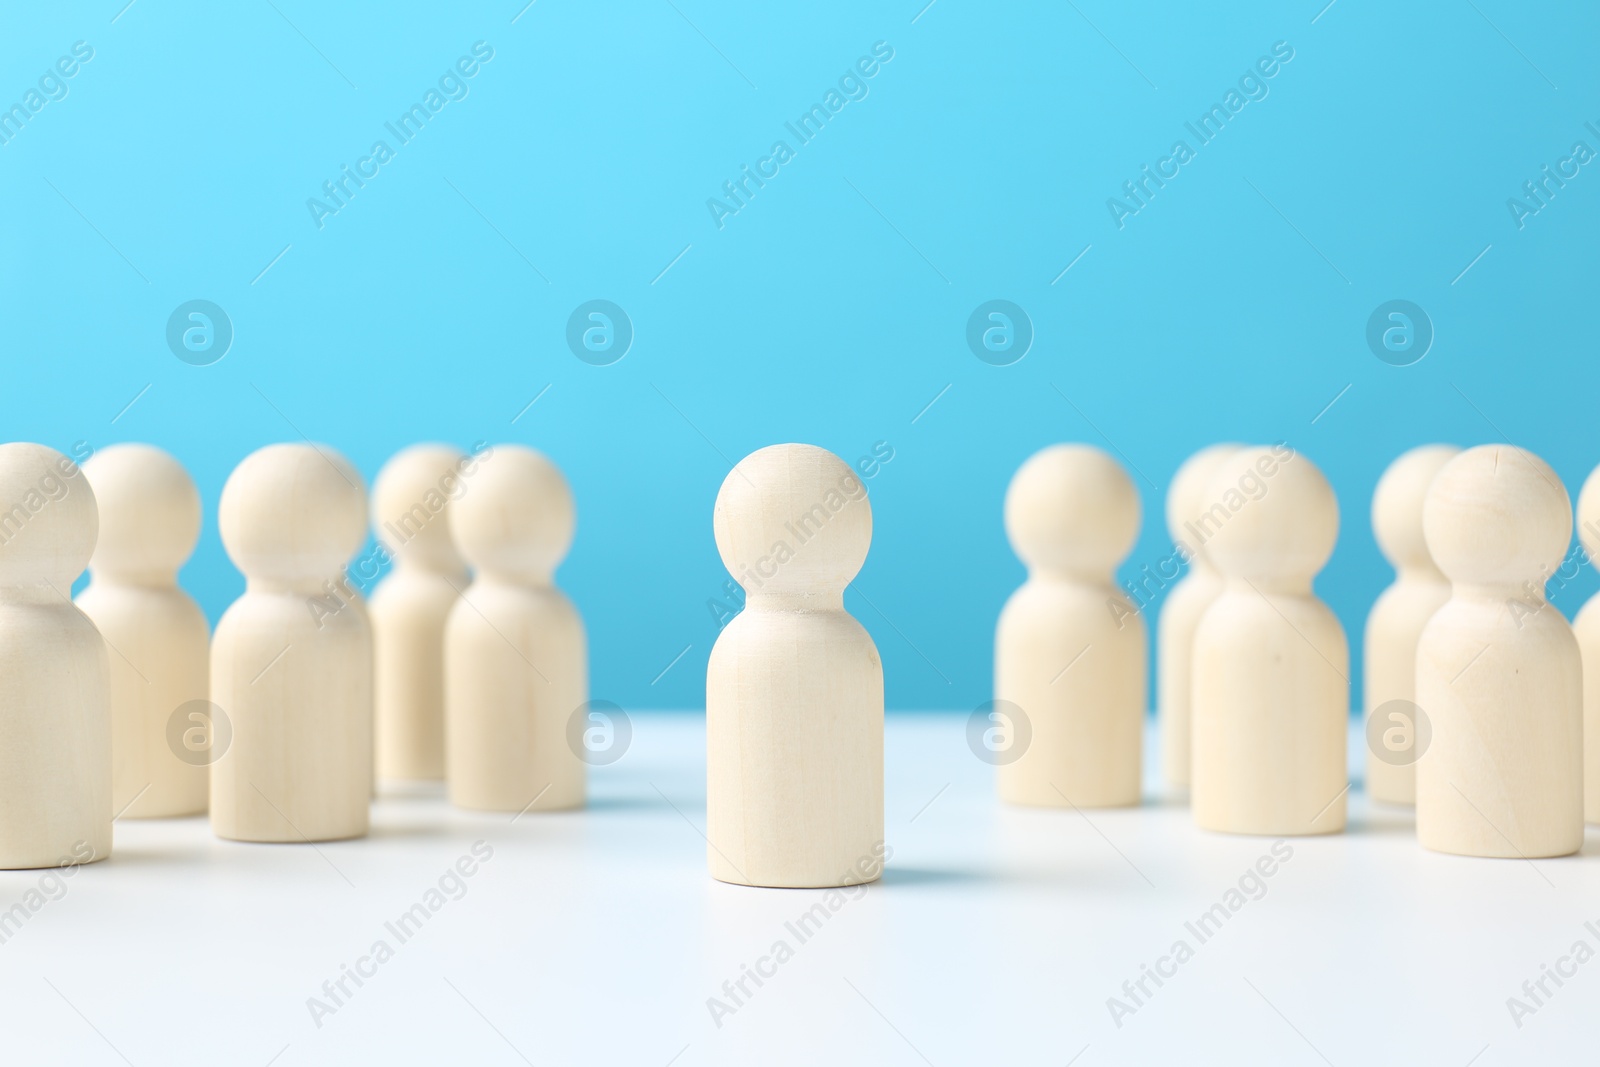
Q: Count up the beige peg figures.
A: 12